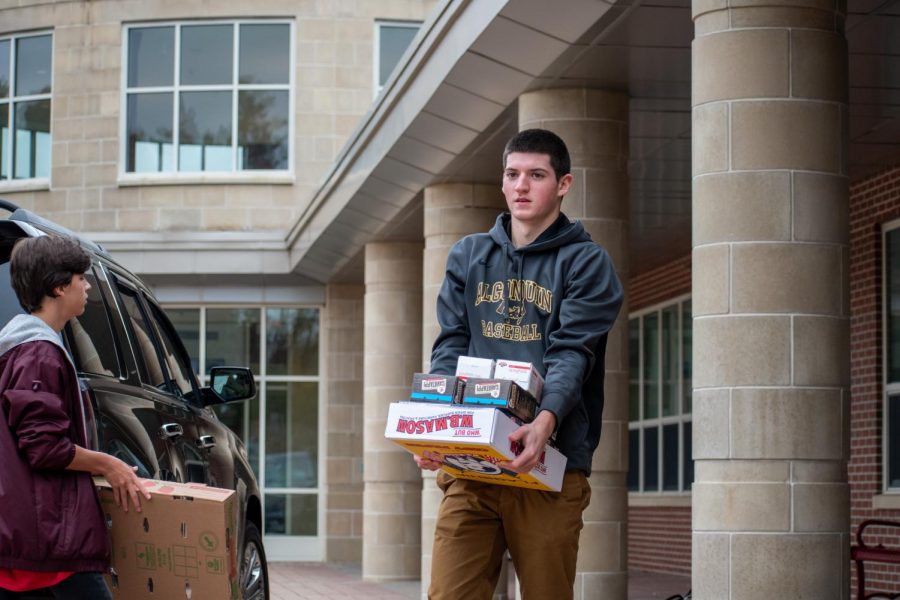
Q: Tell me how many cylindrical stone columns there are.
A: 4